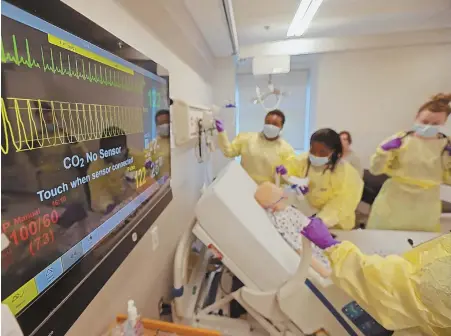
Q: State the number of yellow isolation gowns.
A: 4